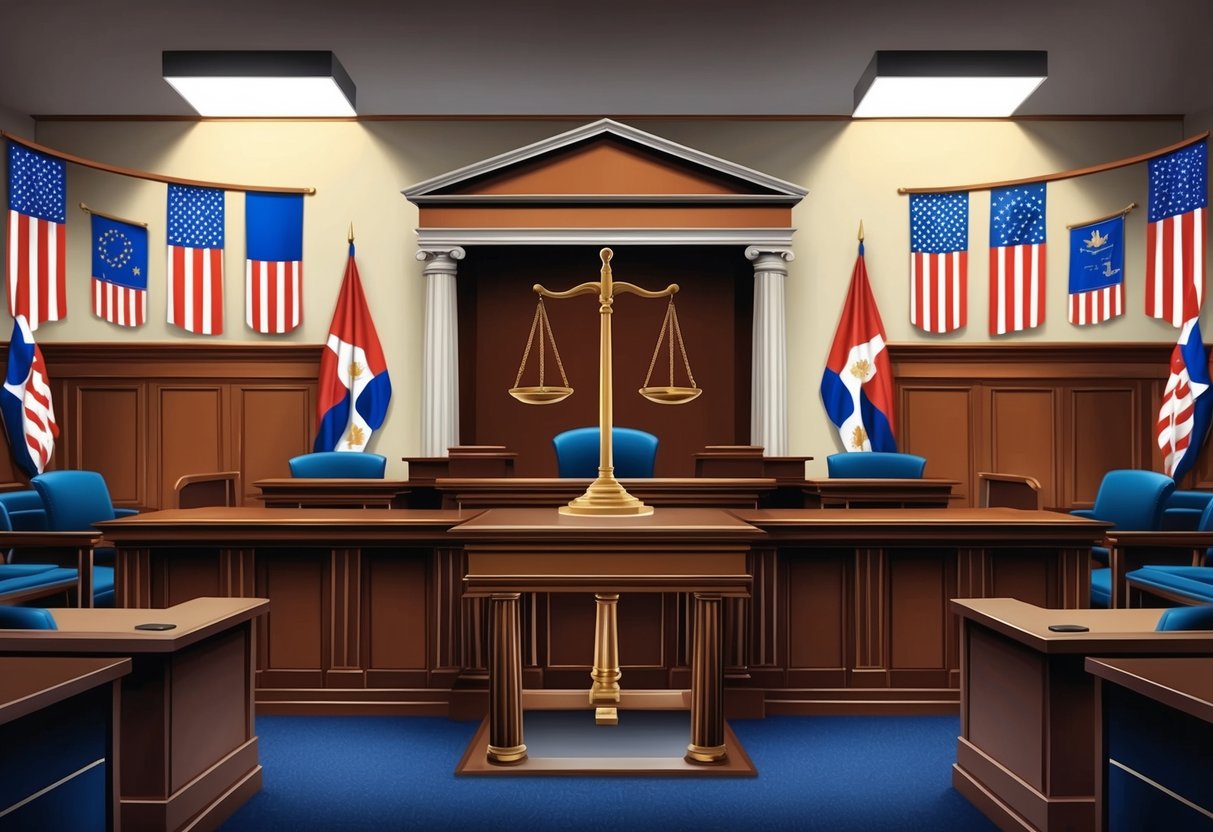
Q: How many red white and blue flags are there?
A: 12